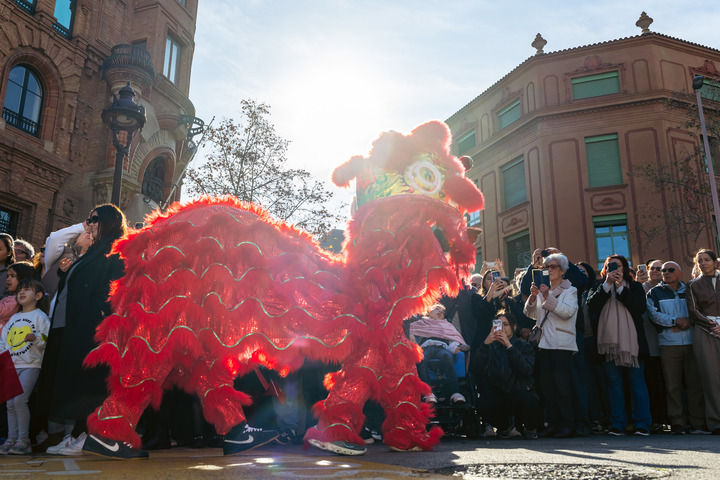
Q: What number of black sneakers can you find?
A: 2